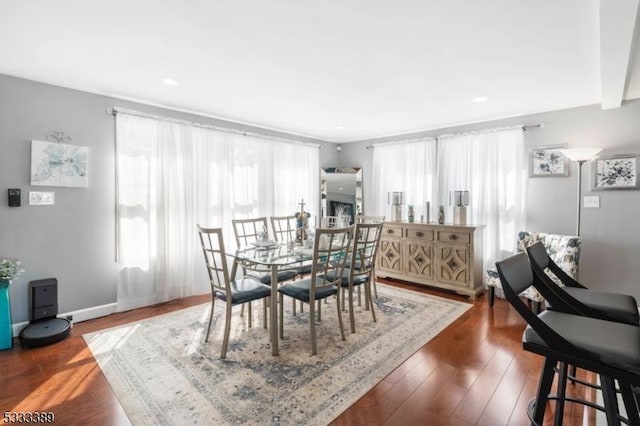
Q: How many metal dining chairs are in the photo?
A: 6